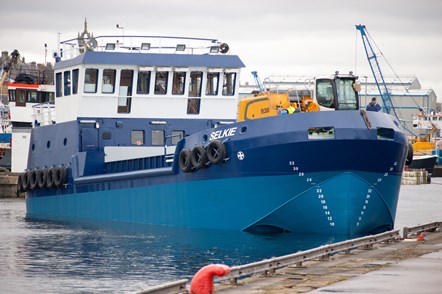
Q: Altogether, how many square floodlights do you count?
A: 4